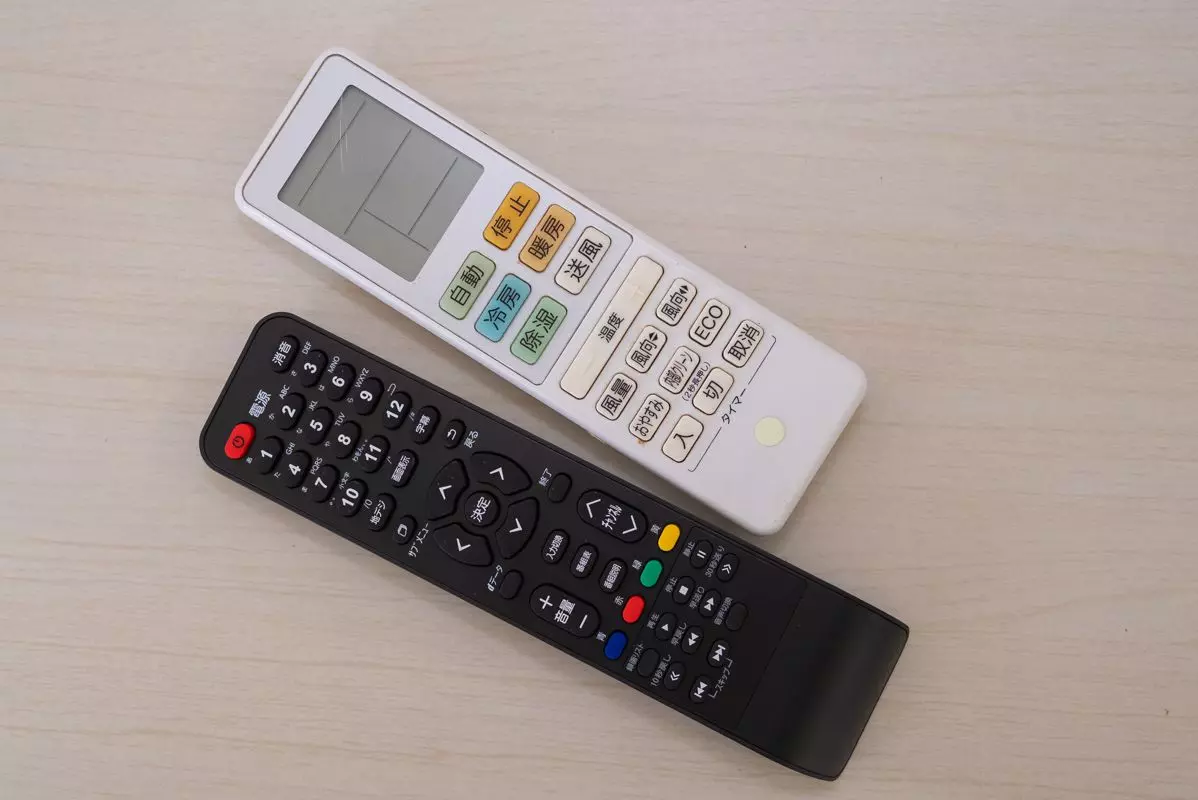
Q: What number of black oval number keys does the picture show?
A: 12